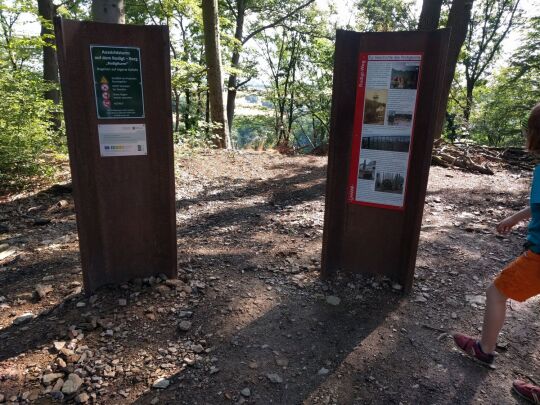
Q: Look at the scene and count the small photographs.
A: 6